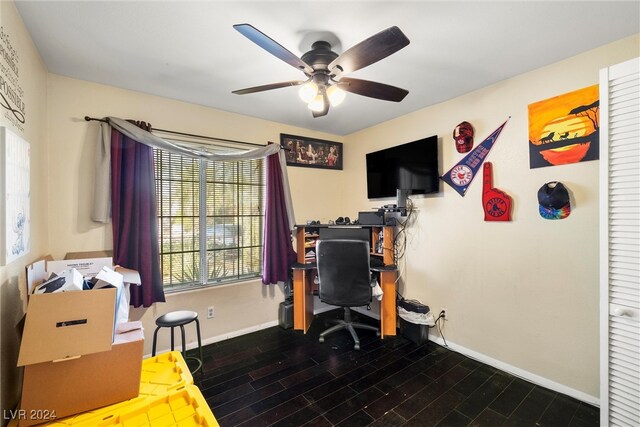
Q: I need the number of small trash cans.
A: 1